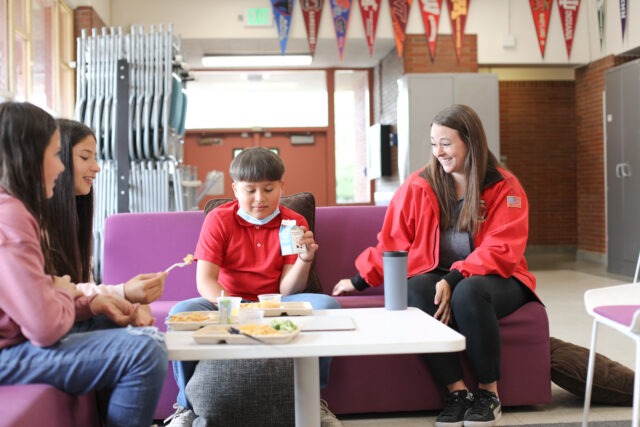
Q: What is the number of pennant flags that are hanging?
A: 11